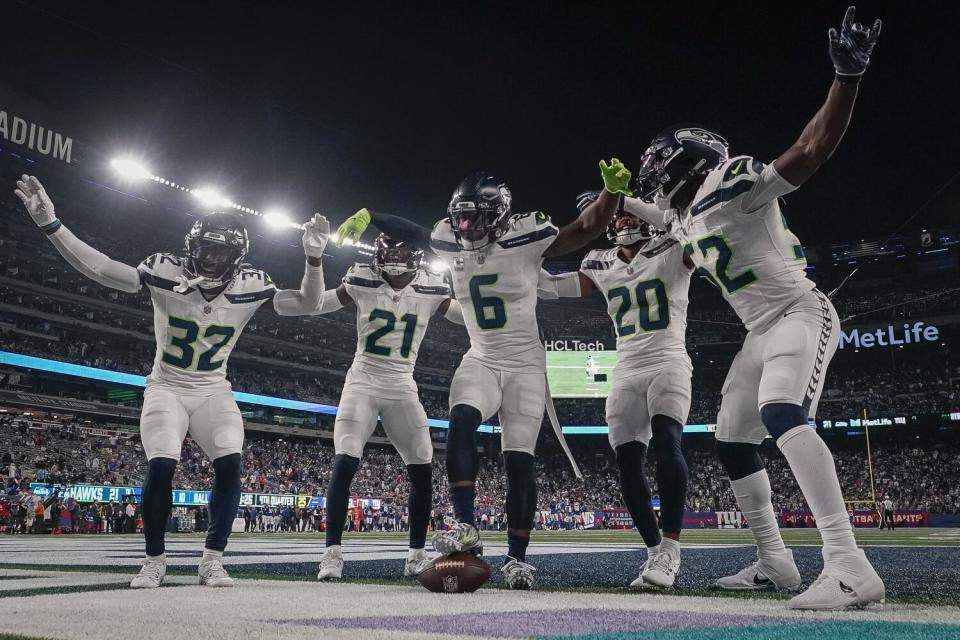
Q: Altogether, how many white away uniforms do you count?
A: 5